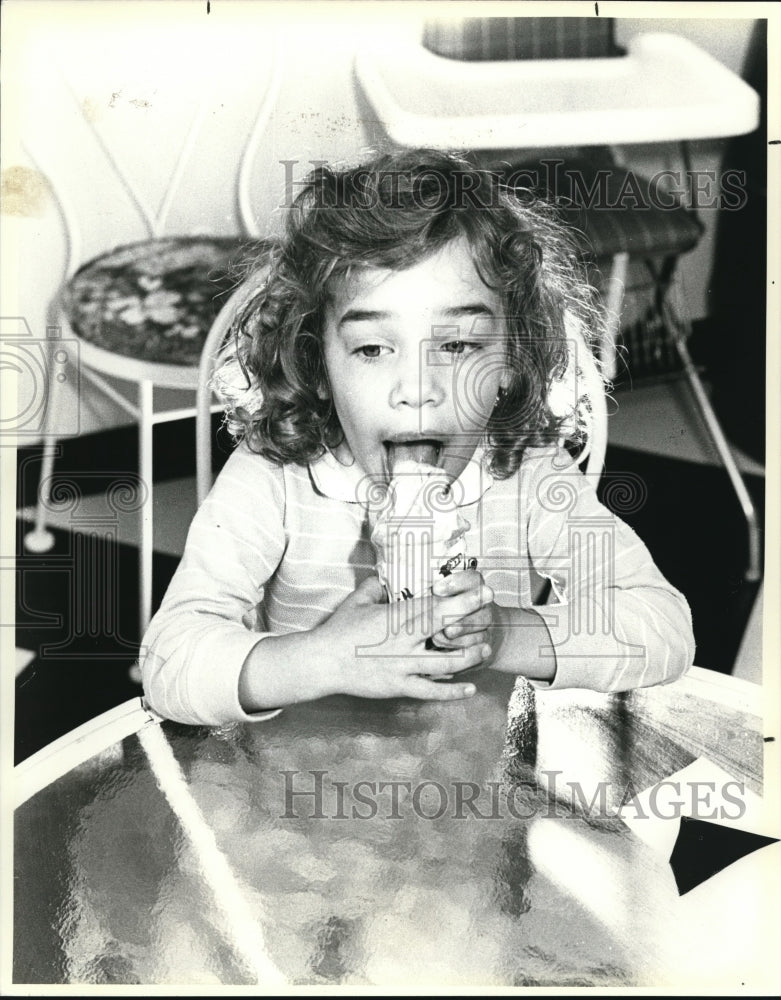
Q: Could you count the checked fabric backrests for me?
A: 1